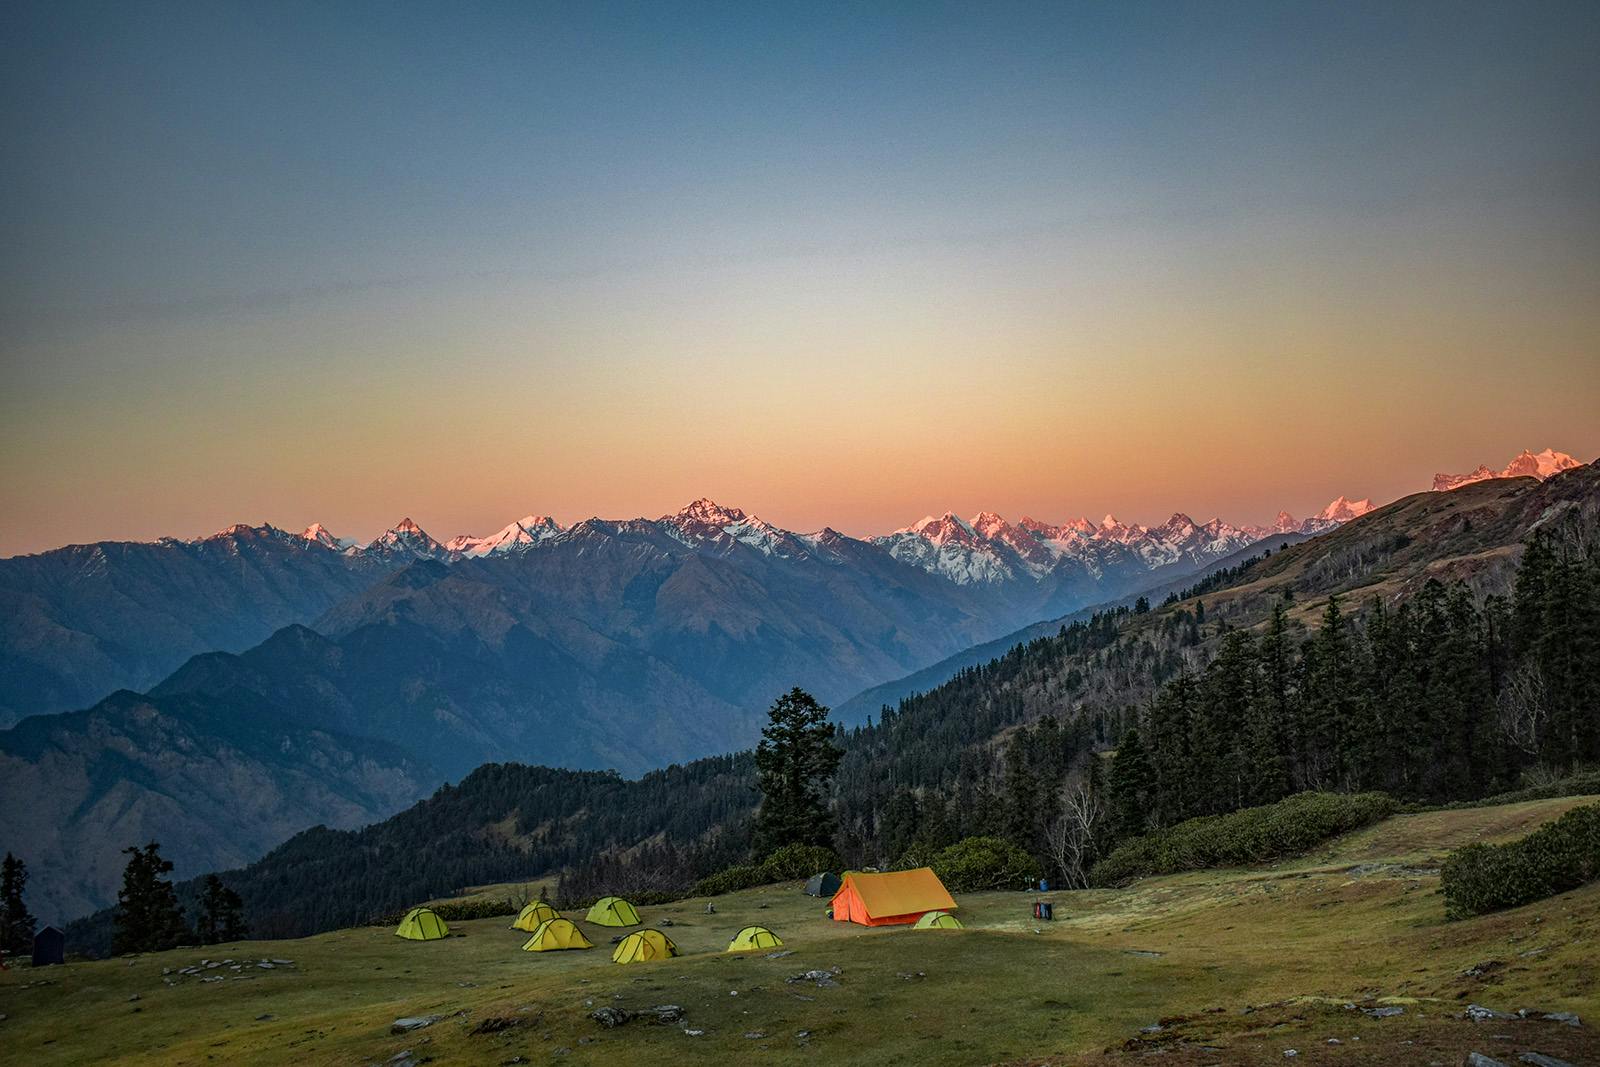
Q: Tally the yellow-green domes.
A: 7